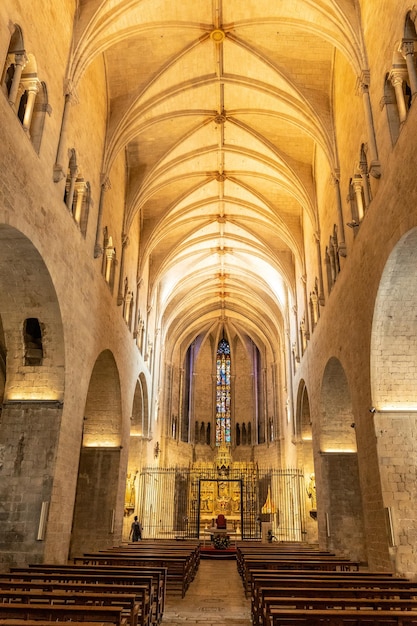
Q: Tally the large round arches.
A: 6